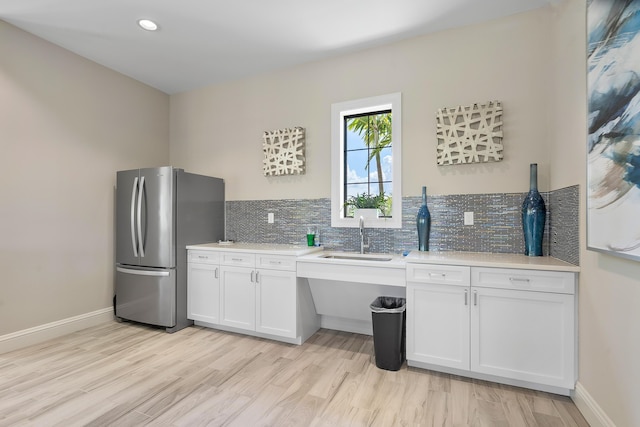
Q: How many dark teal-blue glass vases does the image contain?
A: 2